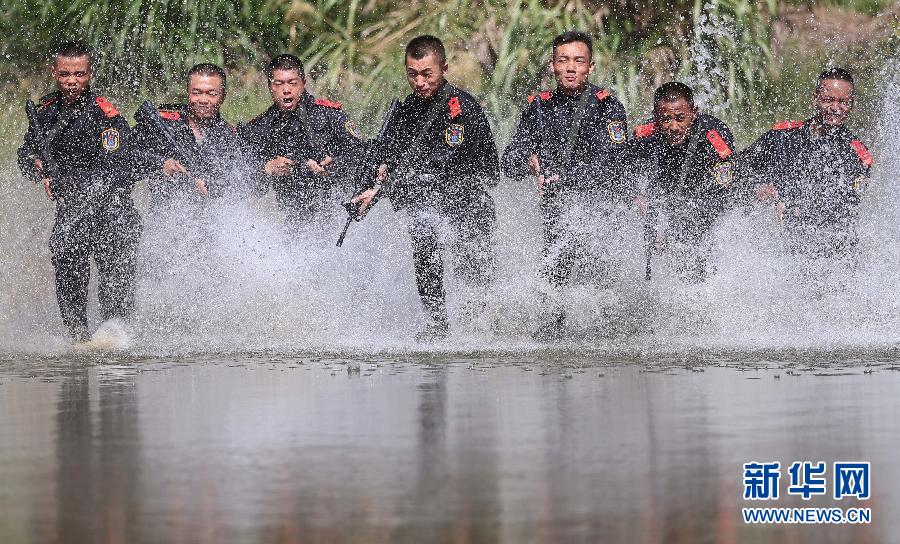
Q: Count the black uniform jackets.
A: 7